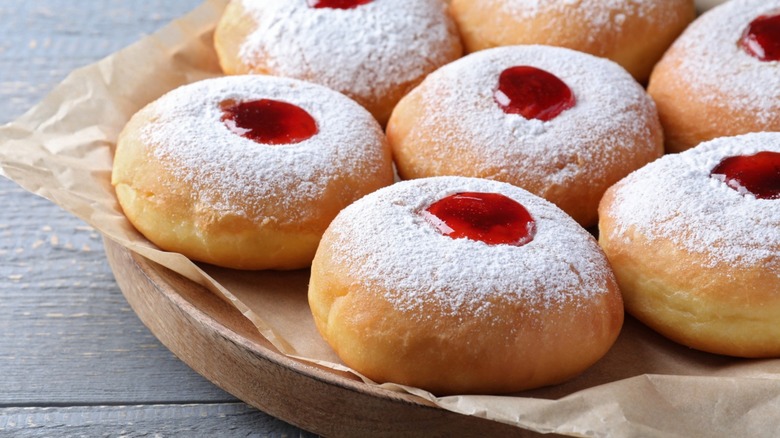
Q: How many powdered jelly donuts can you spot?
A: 7